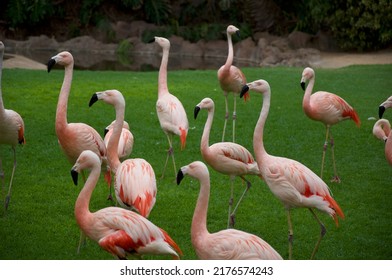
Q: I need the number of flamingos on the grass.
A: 13